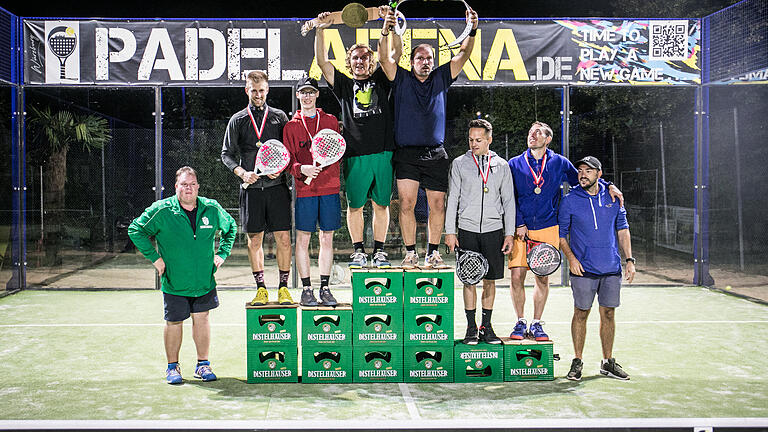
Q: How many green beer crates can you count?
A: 12